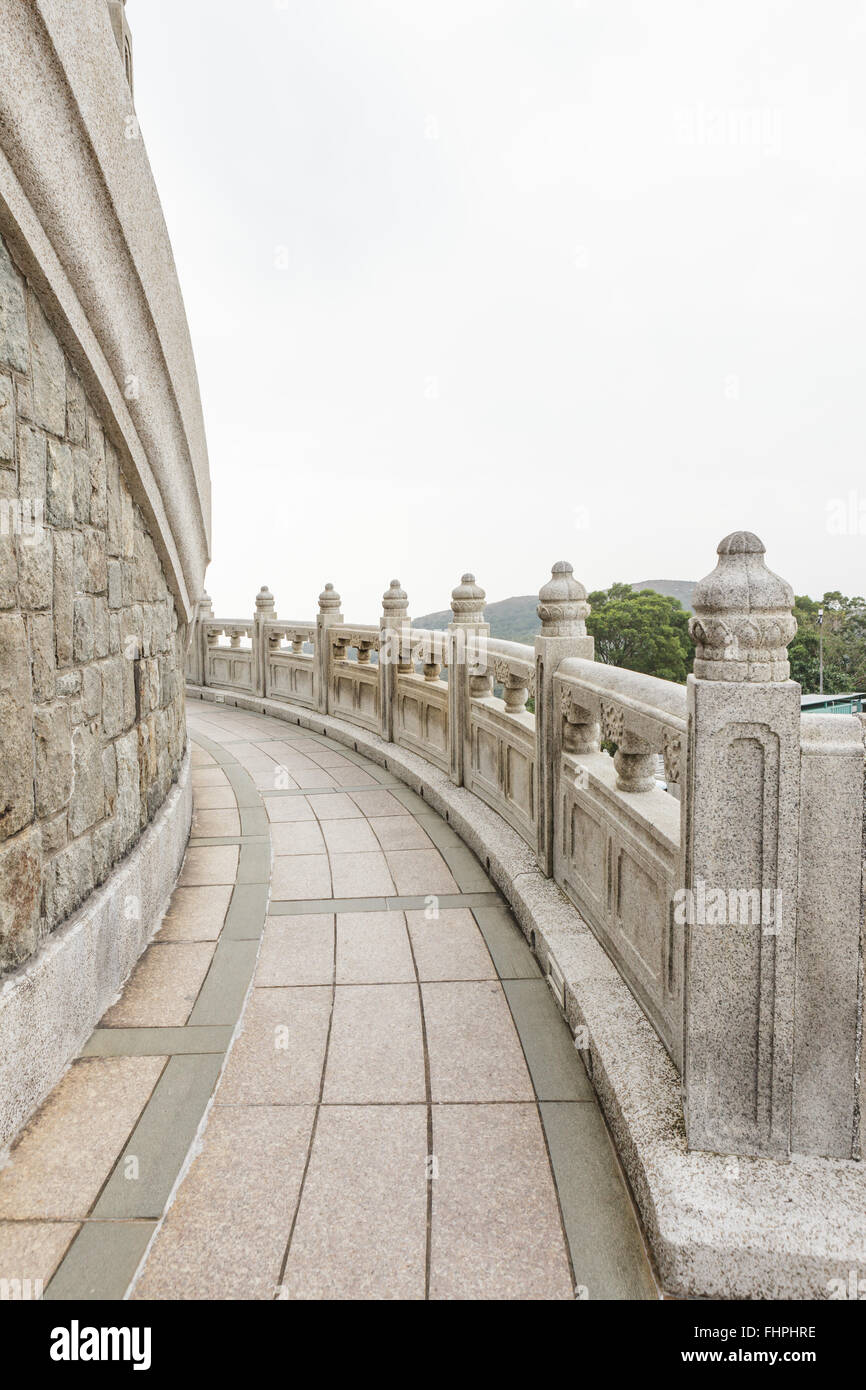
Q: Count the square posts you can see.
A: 7